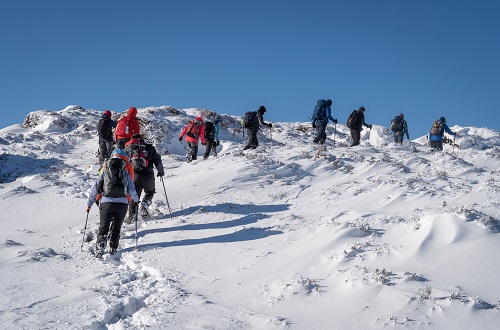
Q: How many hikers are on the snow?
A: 11